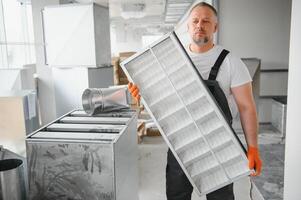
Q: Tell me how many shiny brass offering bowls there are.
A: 0